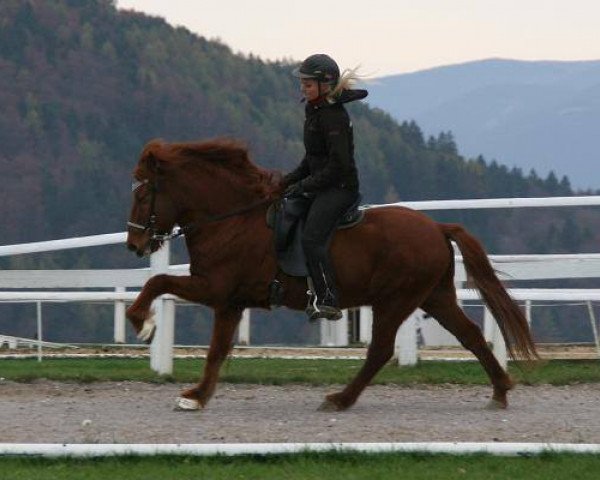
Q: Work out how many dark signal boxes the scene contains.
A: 0